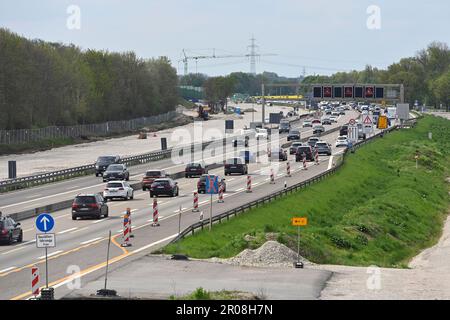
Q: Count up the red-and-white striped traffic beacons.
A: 11